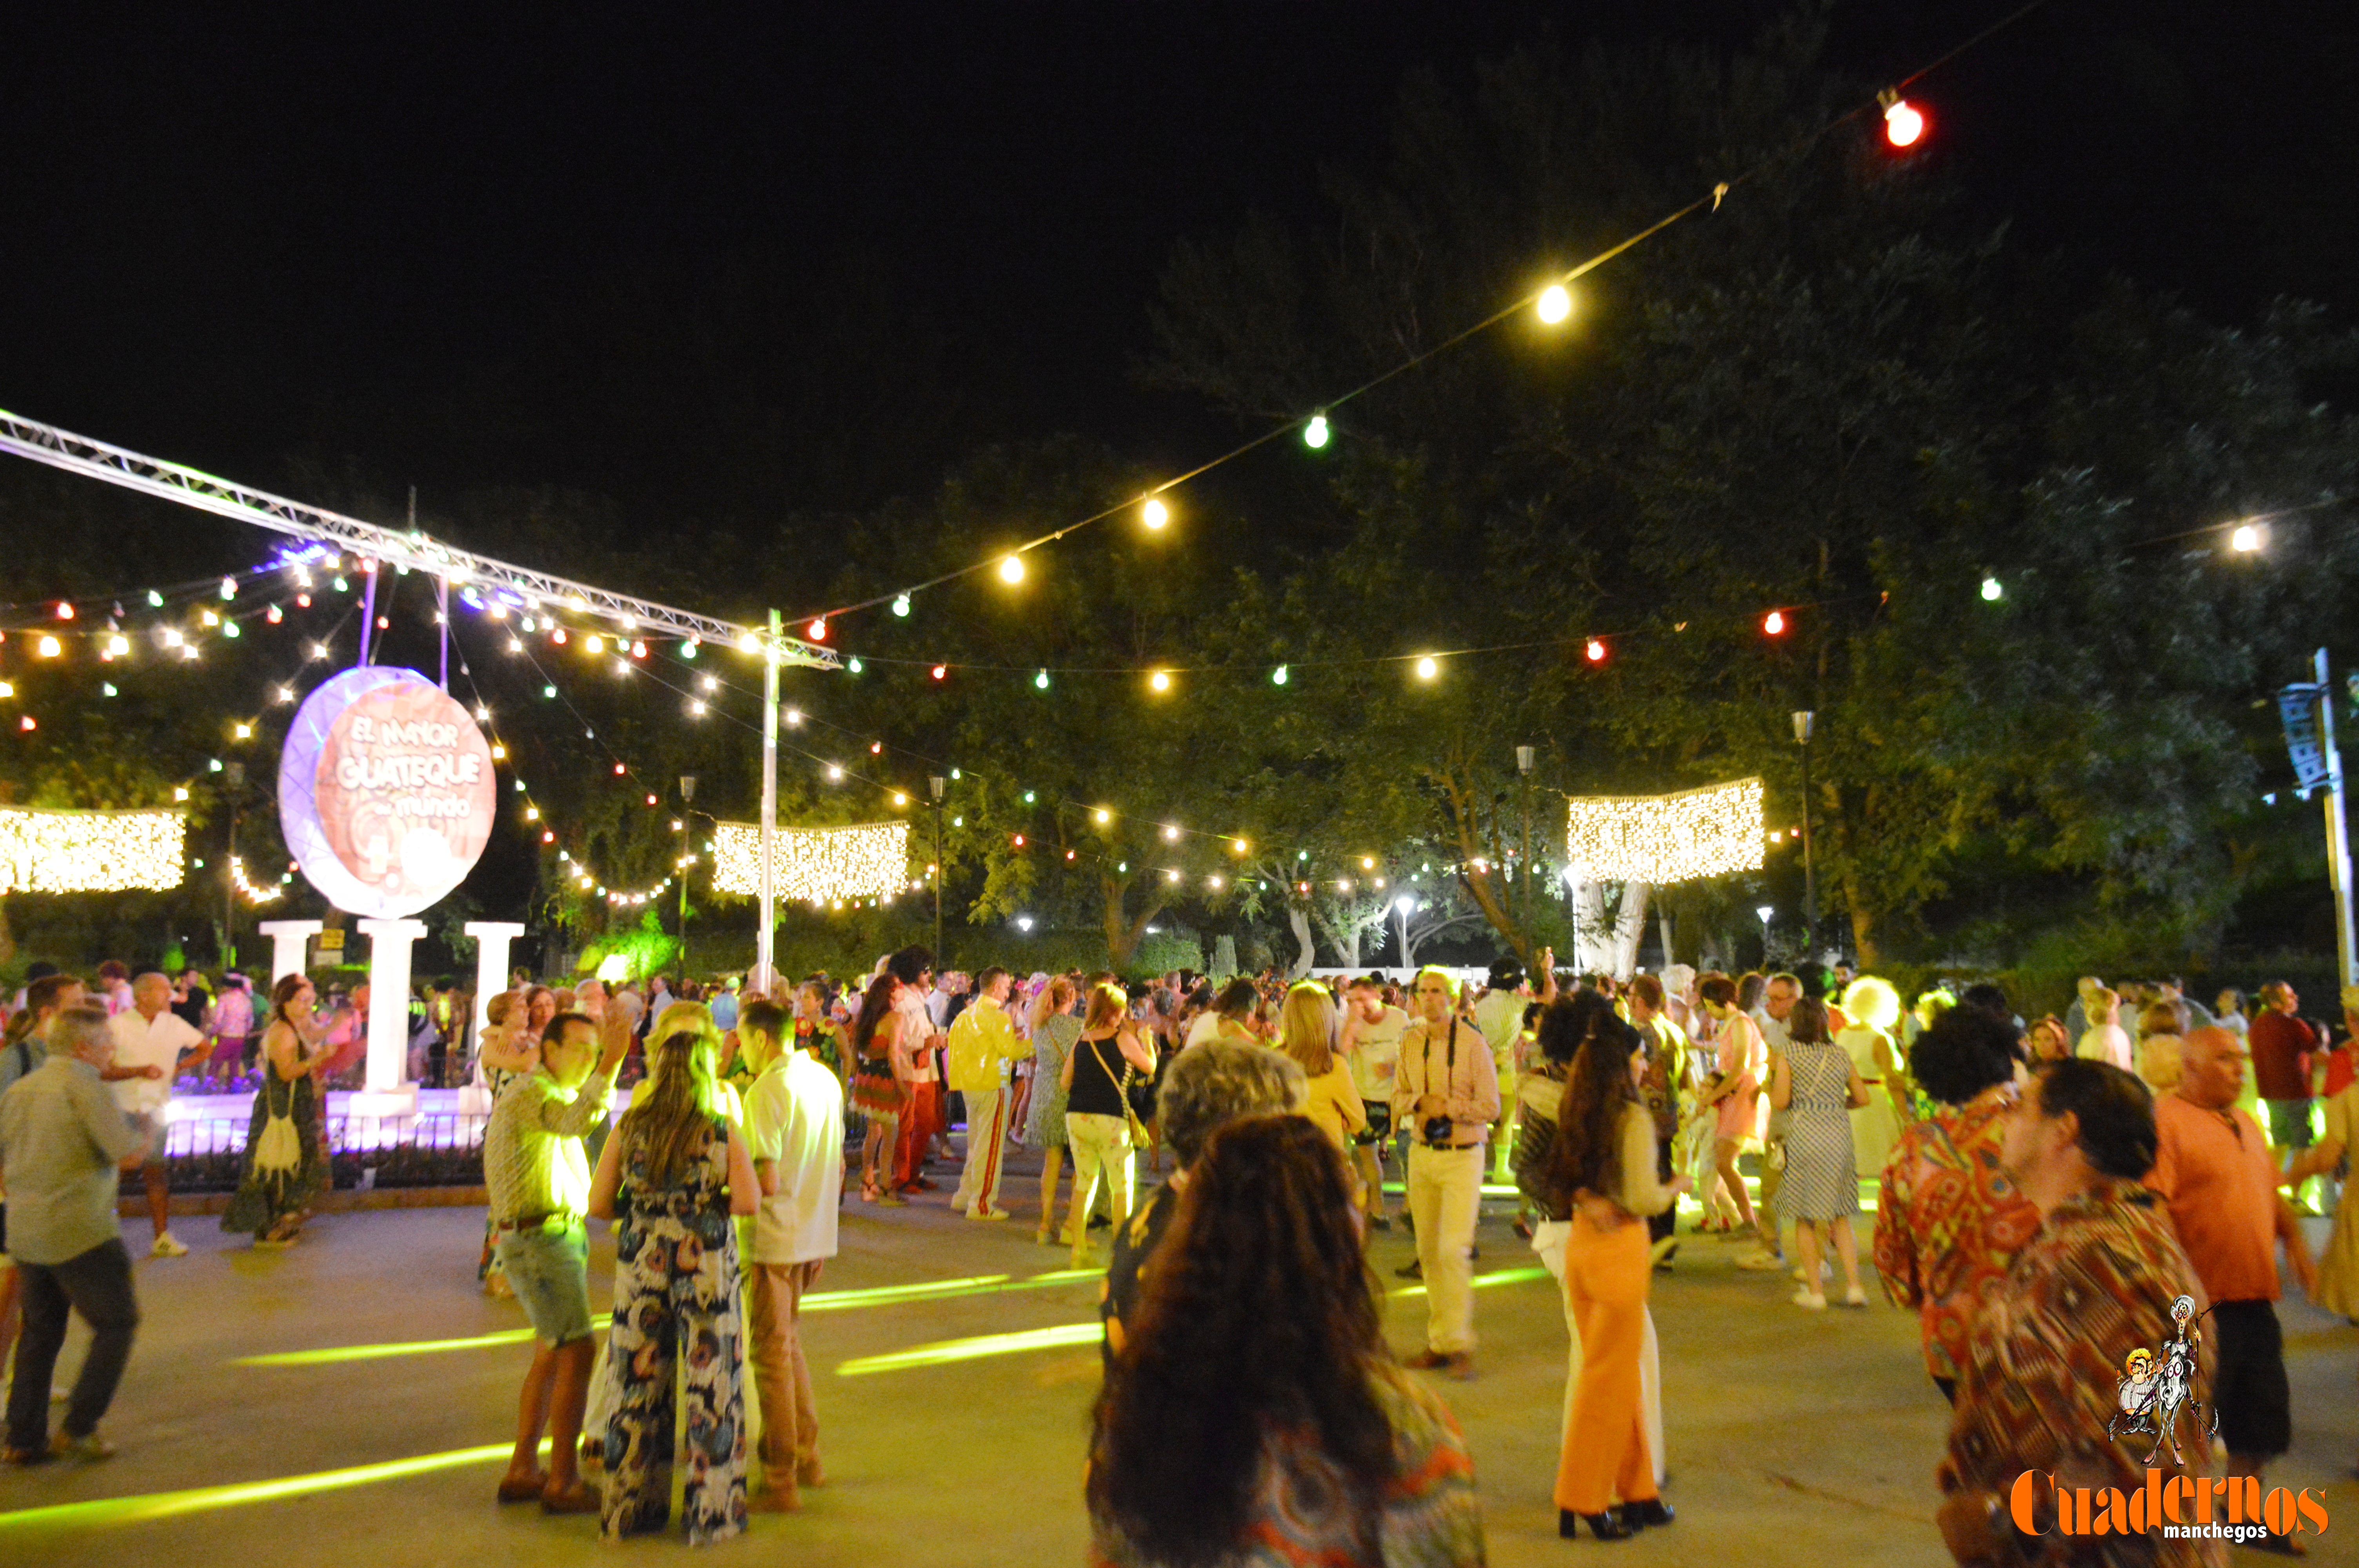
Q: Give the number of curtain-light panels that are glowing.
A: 3